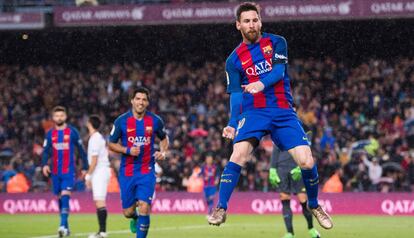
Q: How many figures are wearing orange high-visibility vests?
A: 4